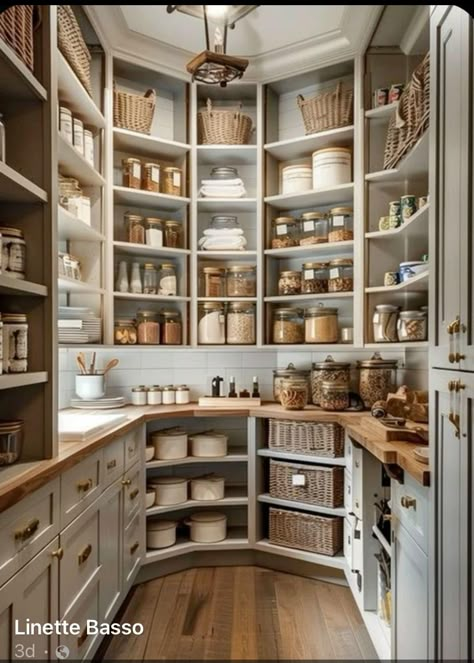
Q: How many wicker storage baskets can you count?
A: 9